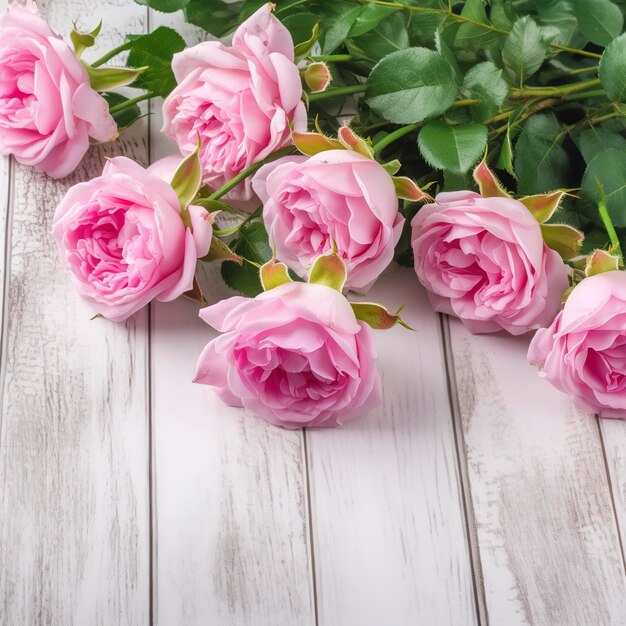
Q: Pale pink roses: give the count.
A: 7